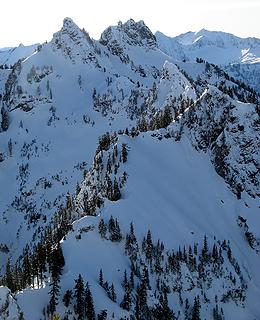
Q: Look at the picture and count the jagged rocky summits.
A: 2